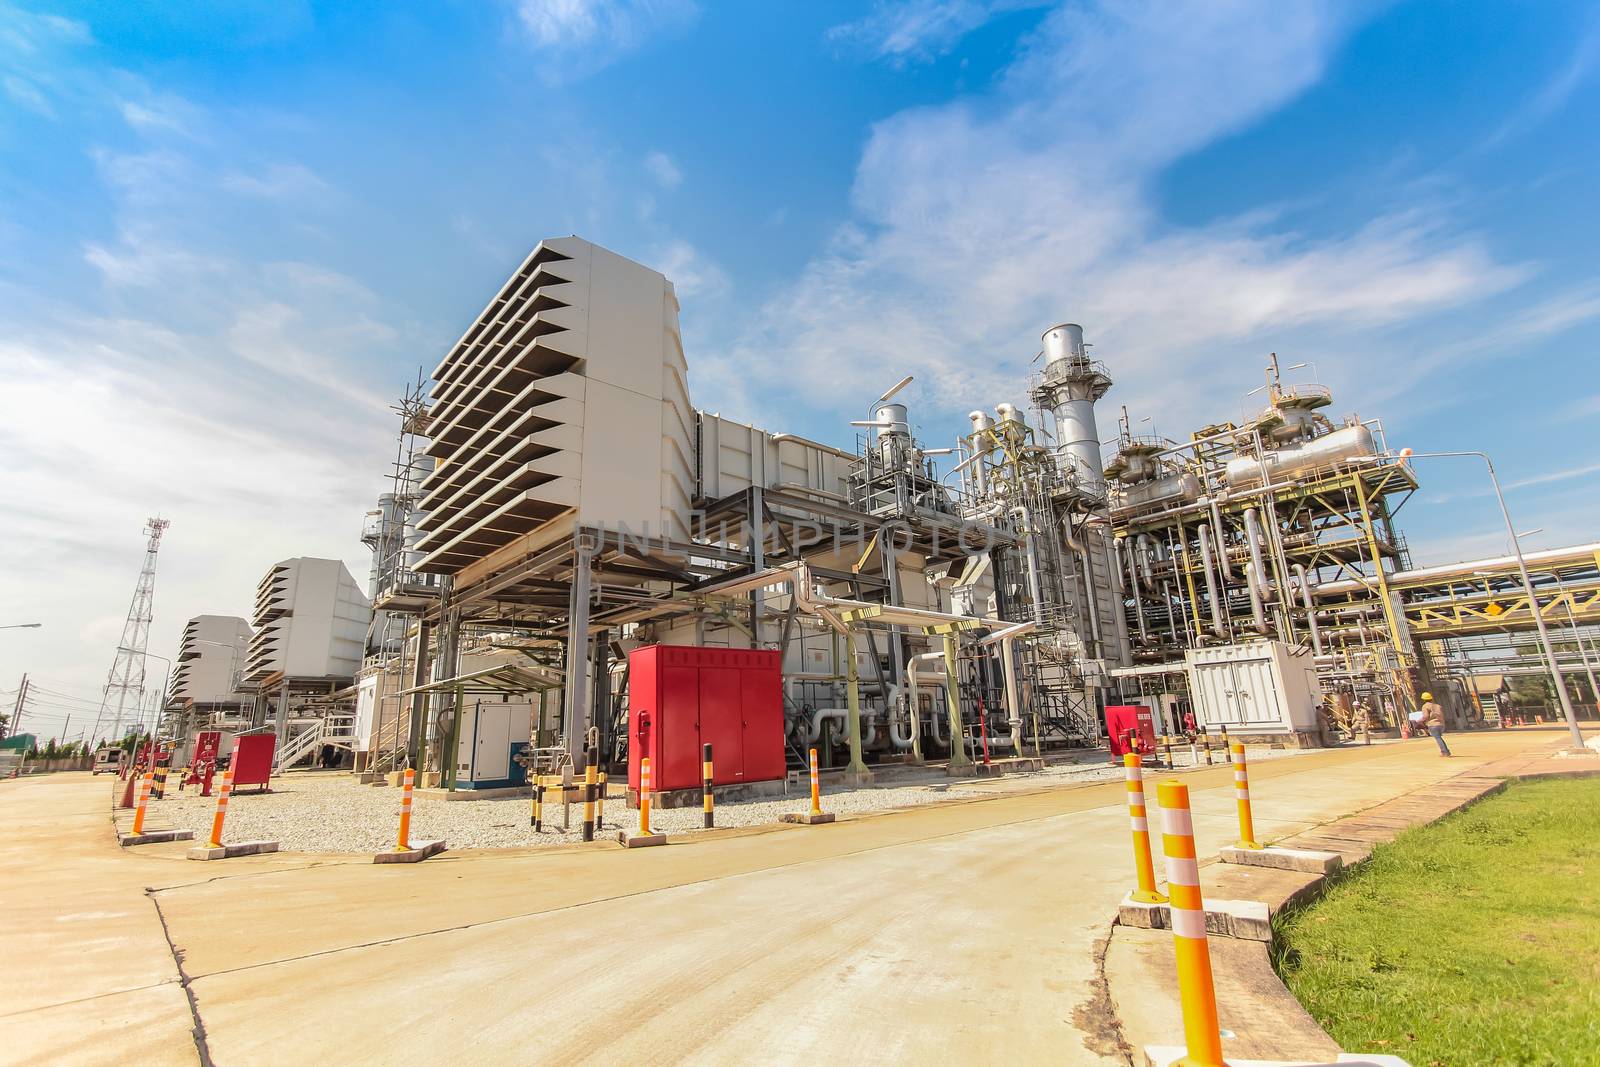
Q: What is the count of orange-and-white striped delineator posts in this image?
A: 8